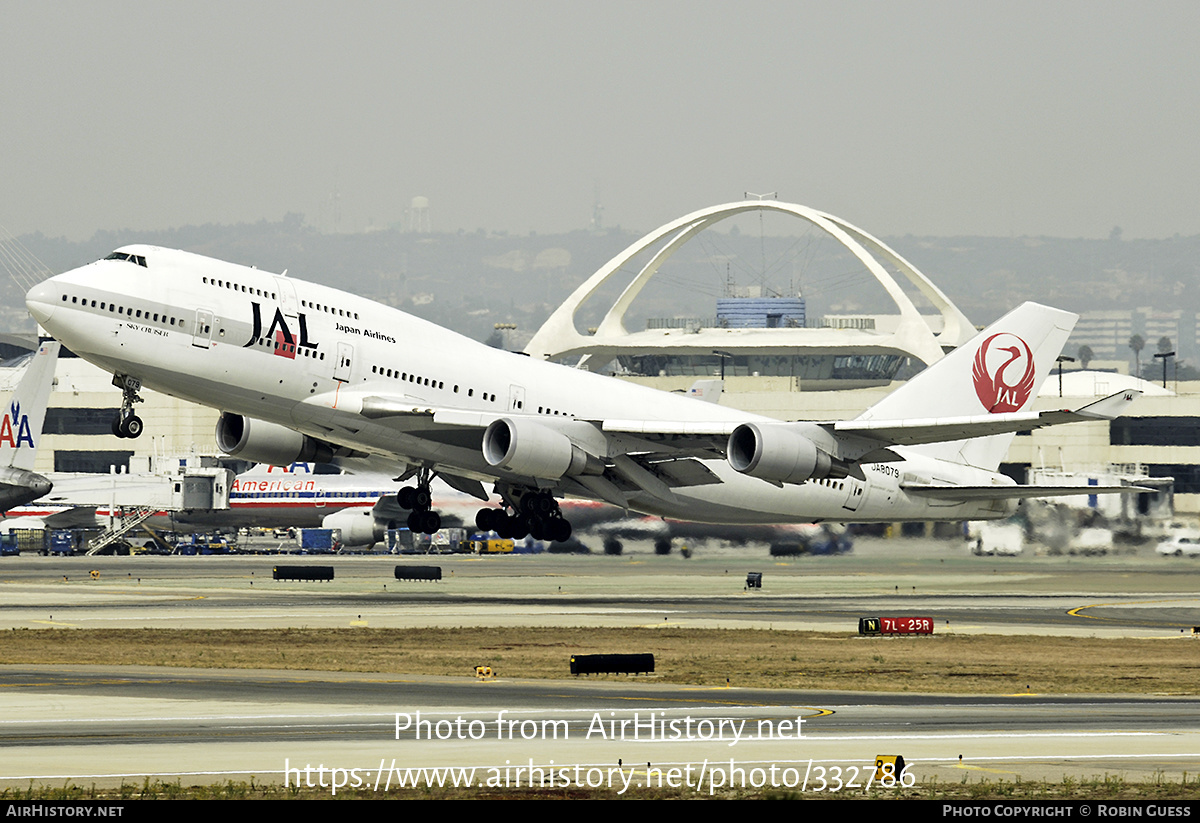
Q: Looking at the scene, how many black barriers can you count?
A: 3